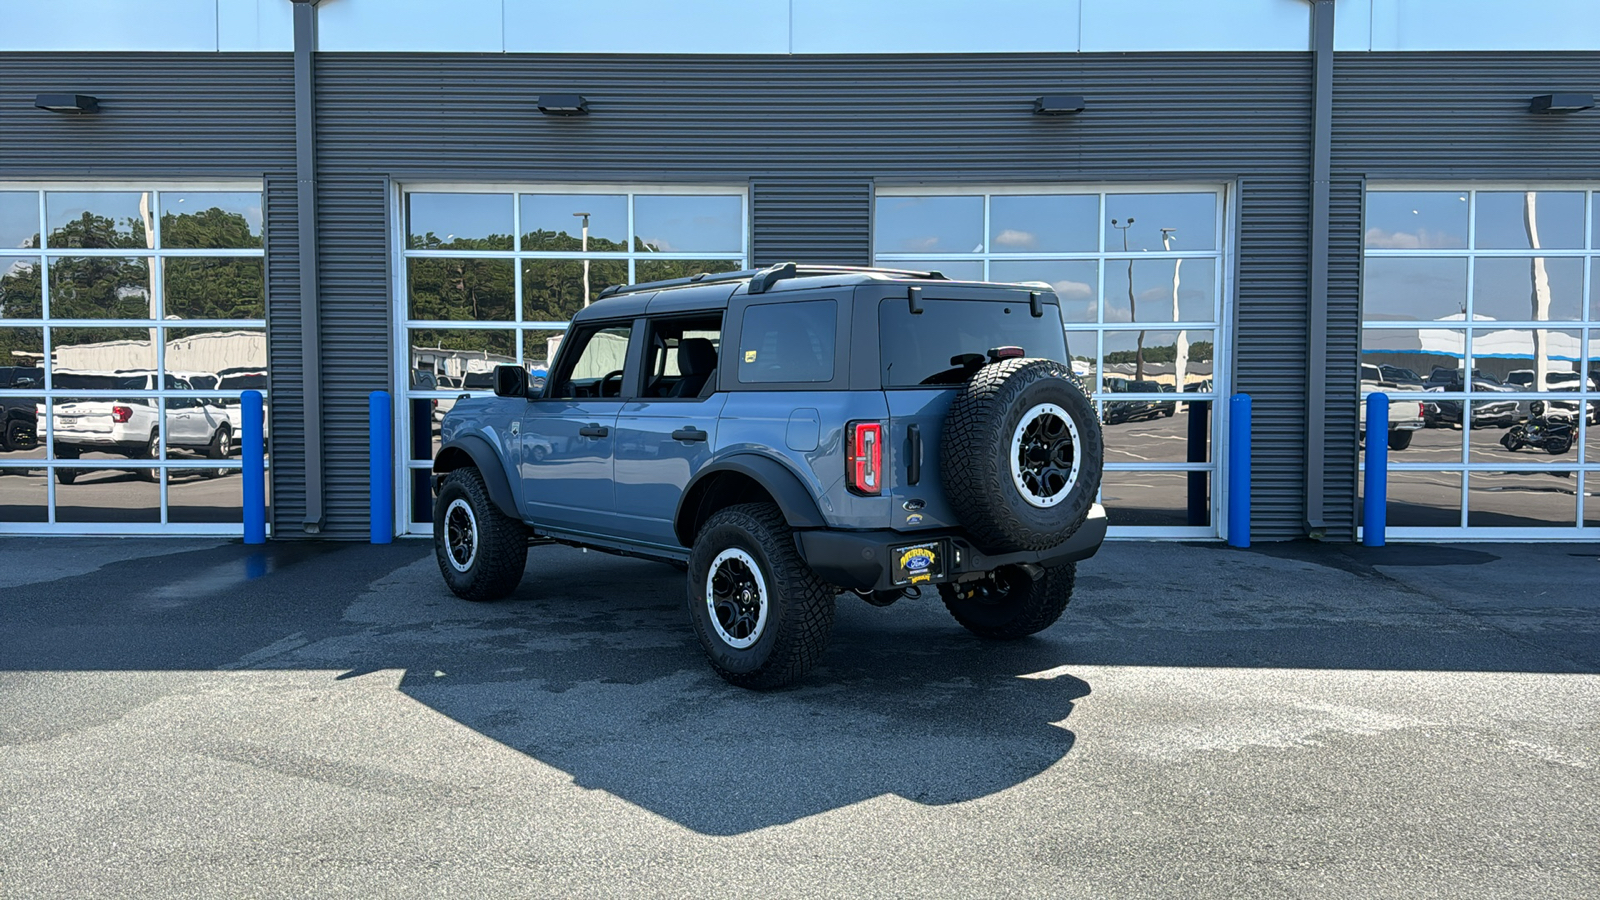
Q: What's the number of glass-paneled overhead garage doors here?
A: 4